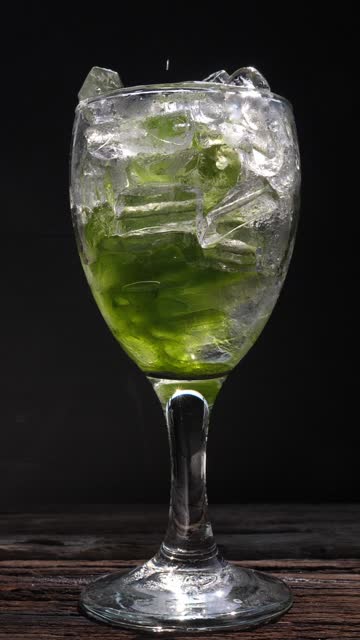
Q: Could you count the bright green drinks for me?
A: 1